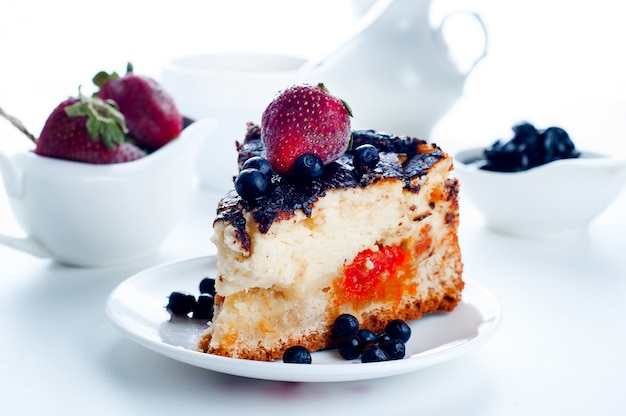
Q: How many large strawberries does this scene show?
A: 3